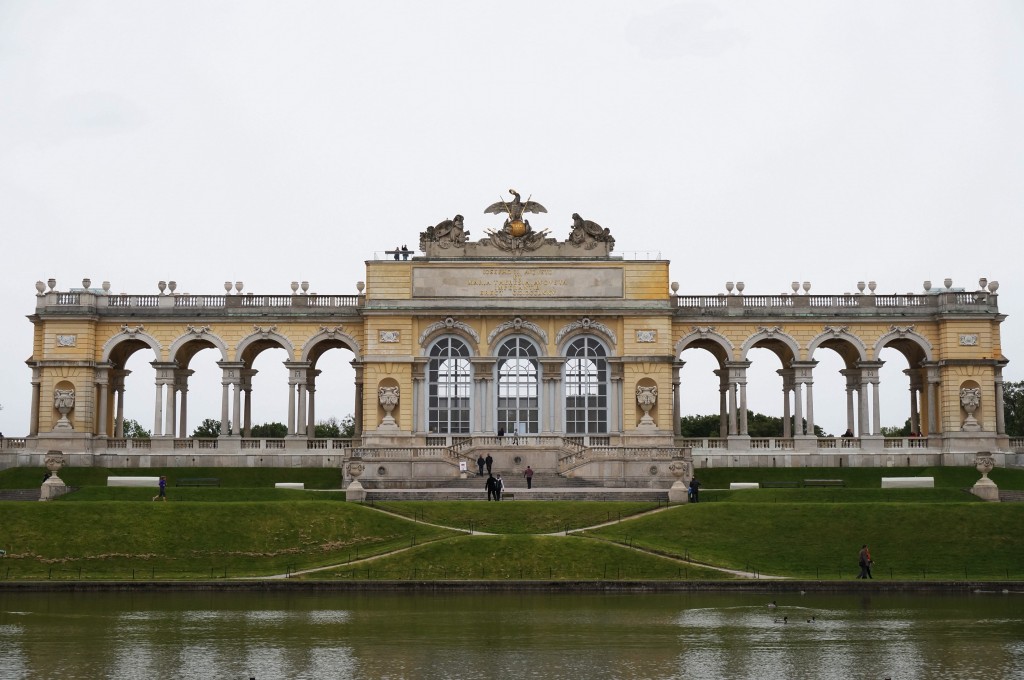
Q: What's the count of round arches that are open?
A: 8